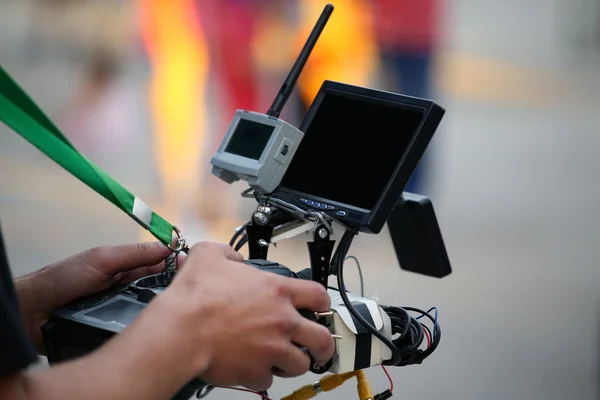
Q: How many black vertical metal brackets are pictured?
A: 2